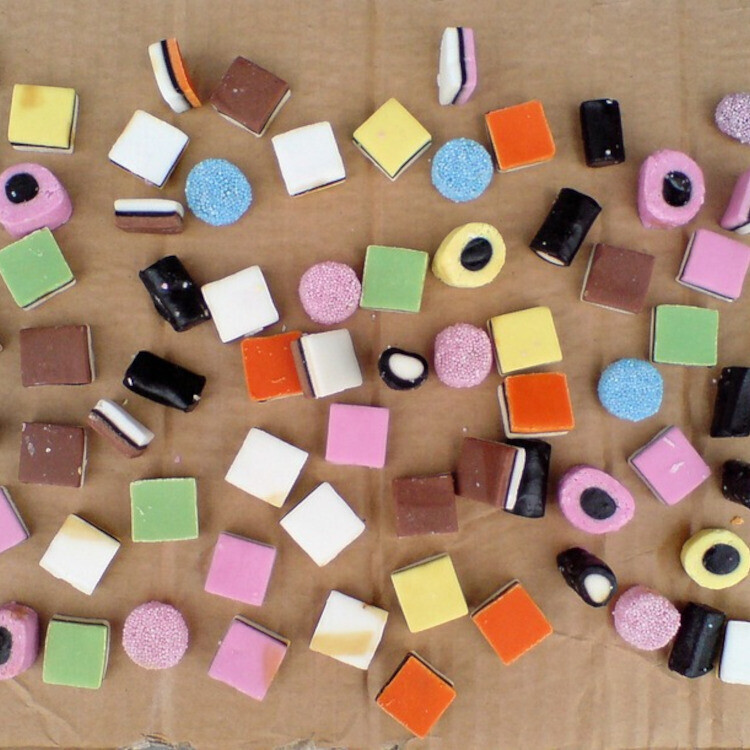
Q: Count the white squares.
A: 9